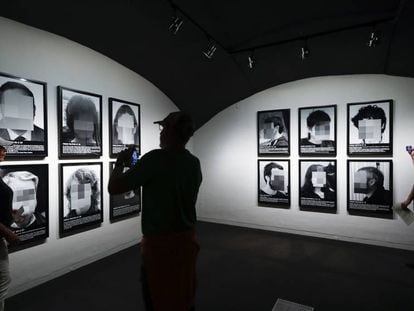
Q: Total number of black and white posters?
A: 12